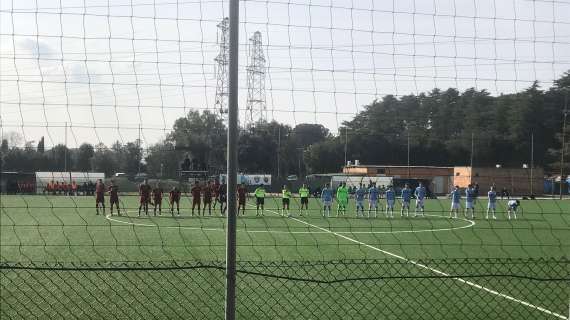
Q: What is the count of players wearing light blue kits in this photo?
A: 10